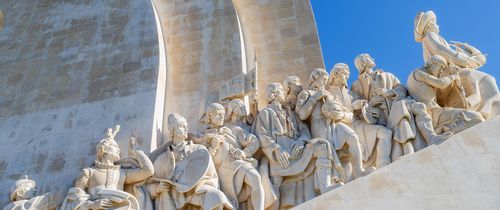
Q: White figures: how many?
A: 12